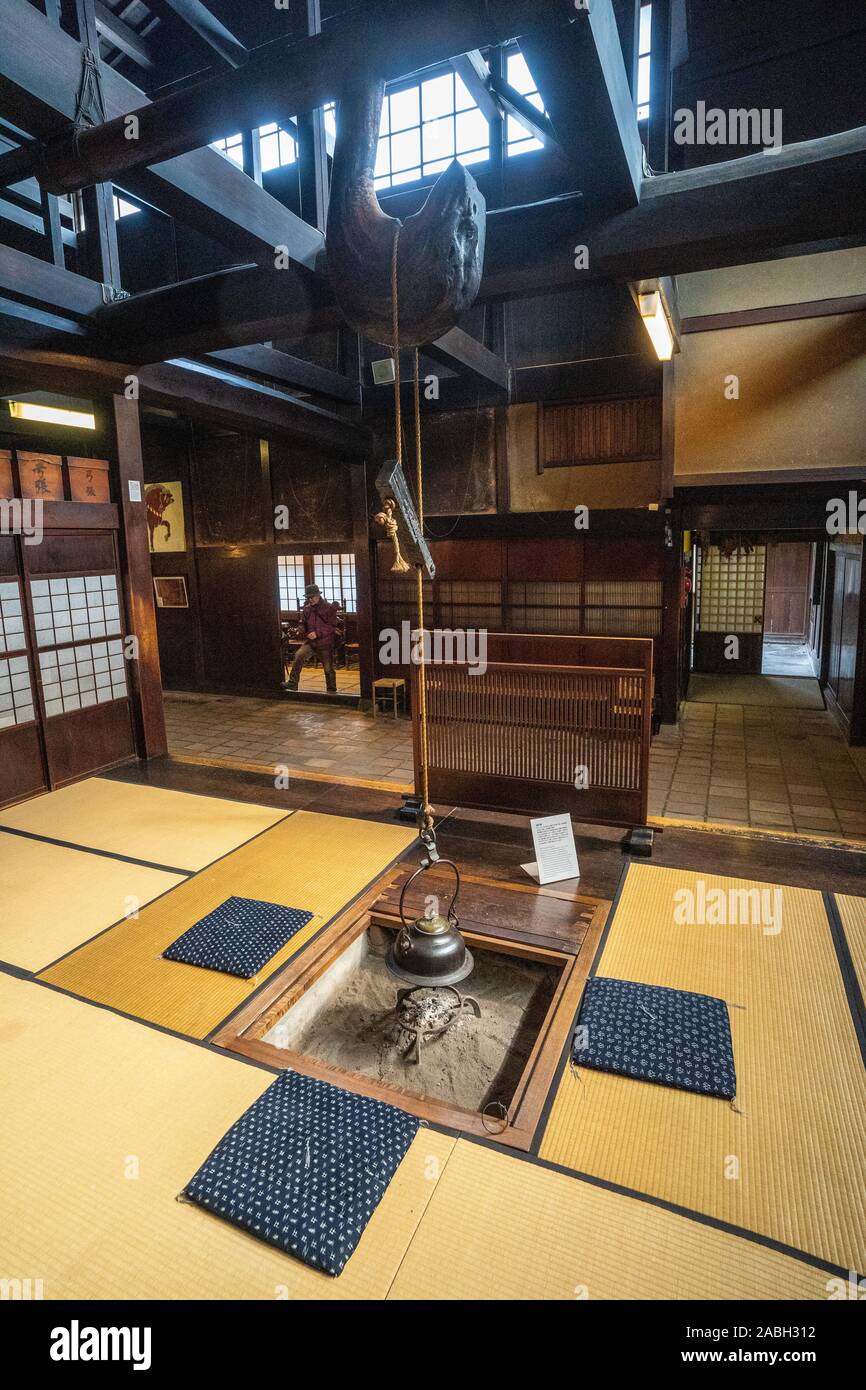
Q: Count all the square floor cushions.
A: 3